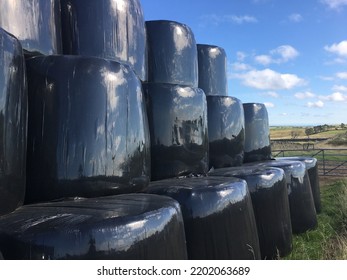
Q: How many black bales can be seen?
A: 14